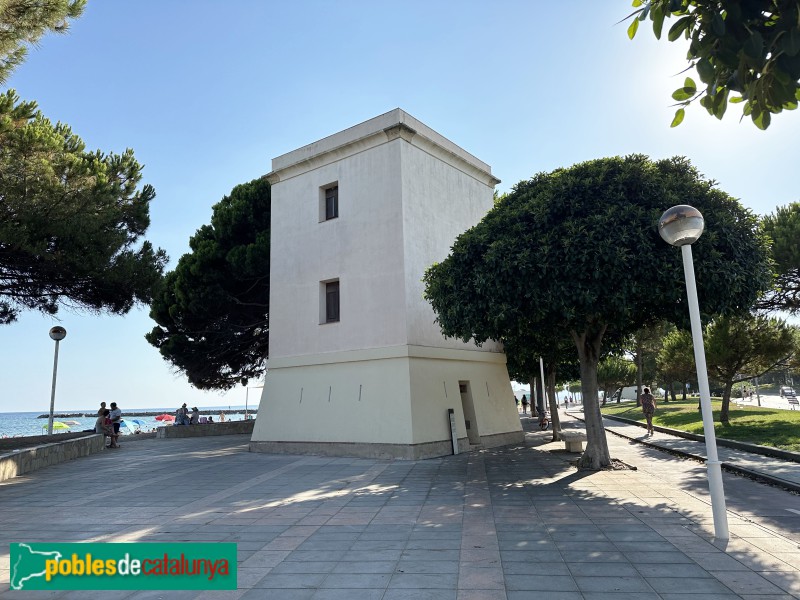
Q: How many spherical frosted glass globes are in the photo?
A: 2